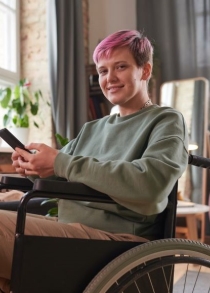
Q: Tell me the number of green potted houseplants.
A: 2